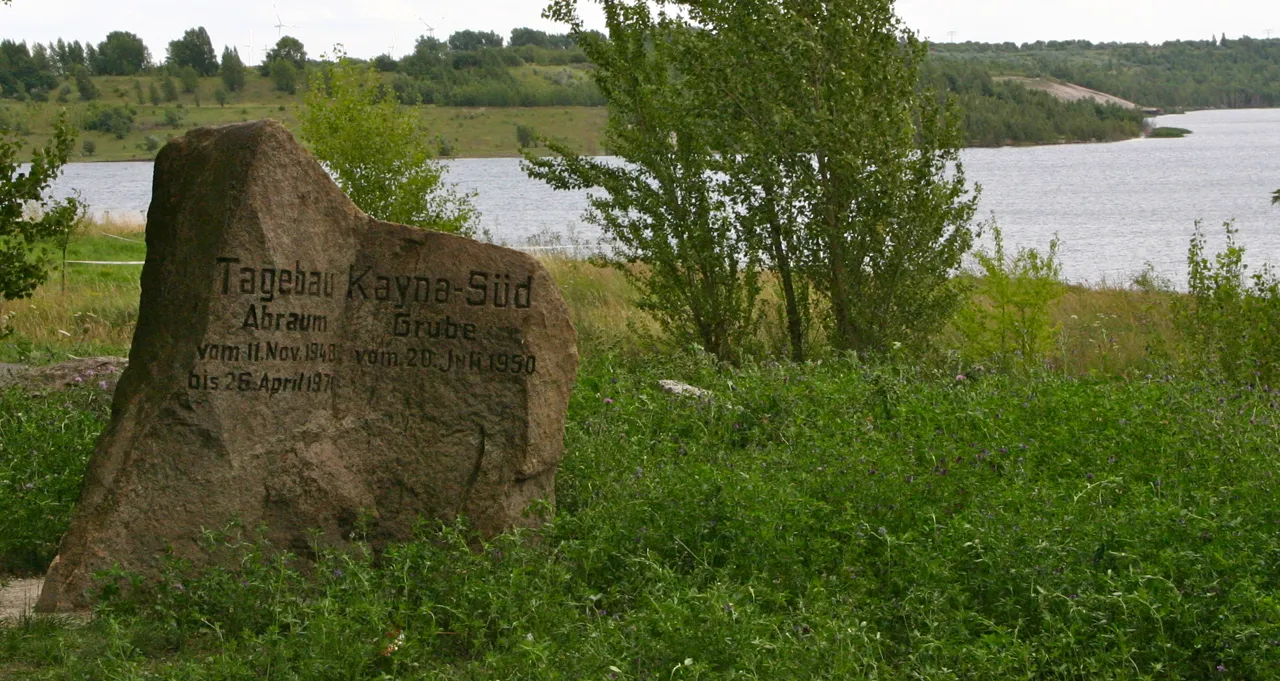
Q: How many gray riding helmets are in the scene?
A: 0